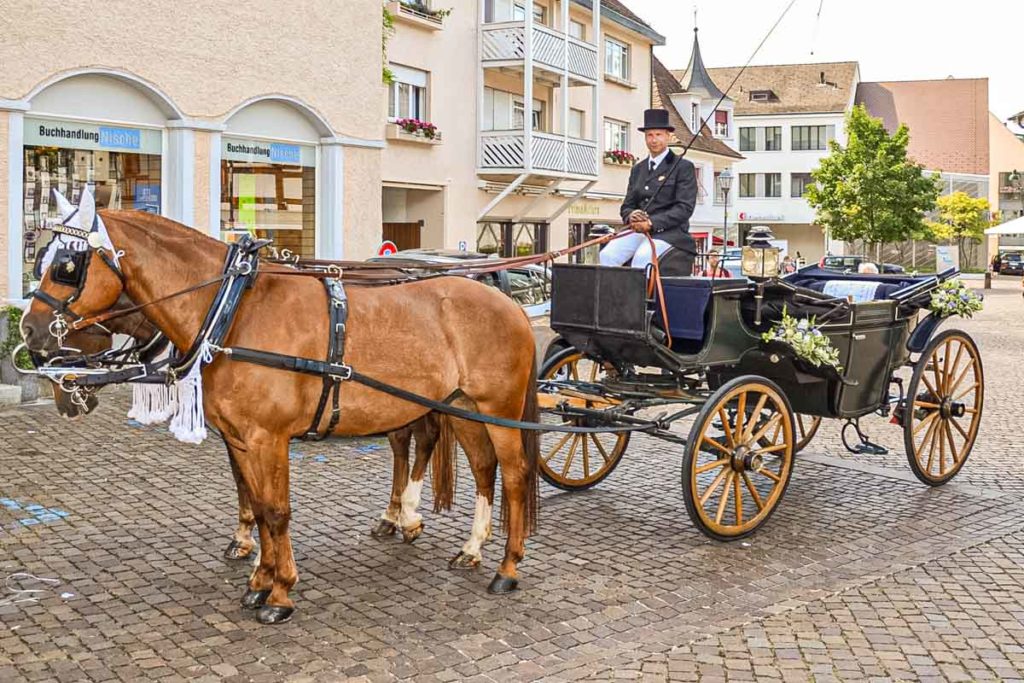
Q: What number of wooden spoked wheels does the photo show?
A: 4